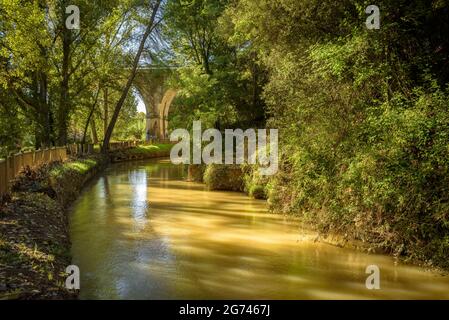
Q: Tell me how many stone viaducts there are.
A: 1